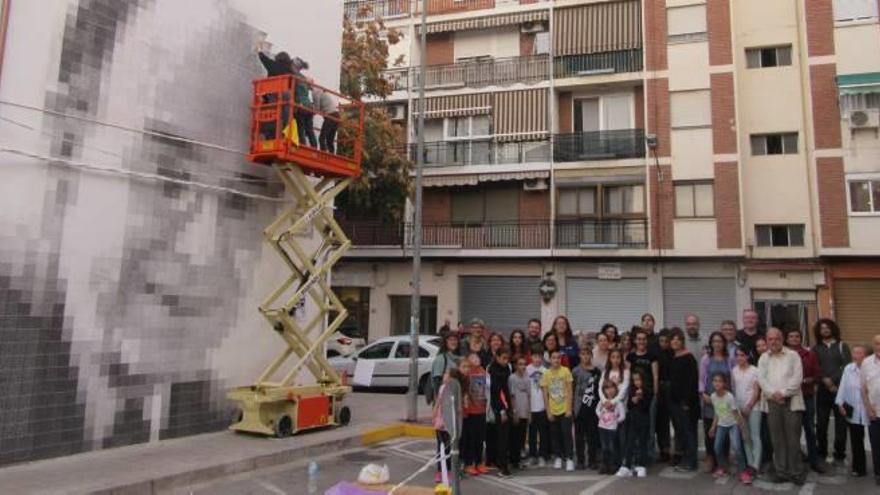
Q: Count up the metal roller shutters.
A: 4